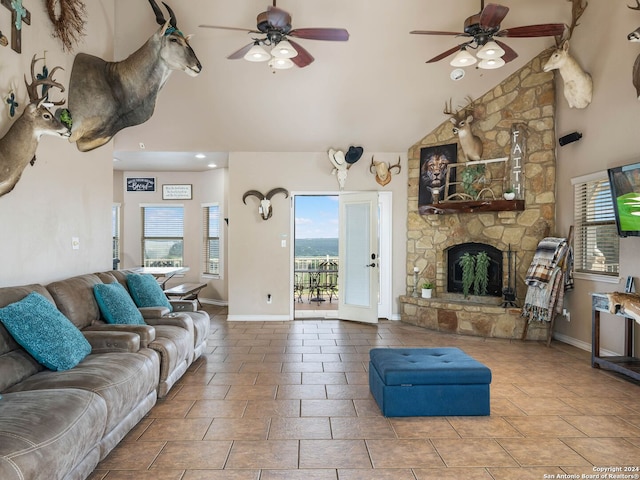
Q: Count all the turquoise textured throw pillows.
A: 3